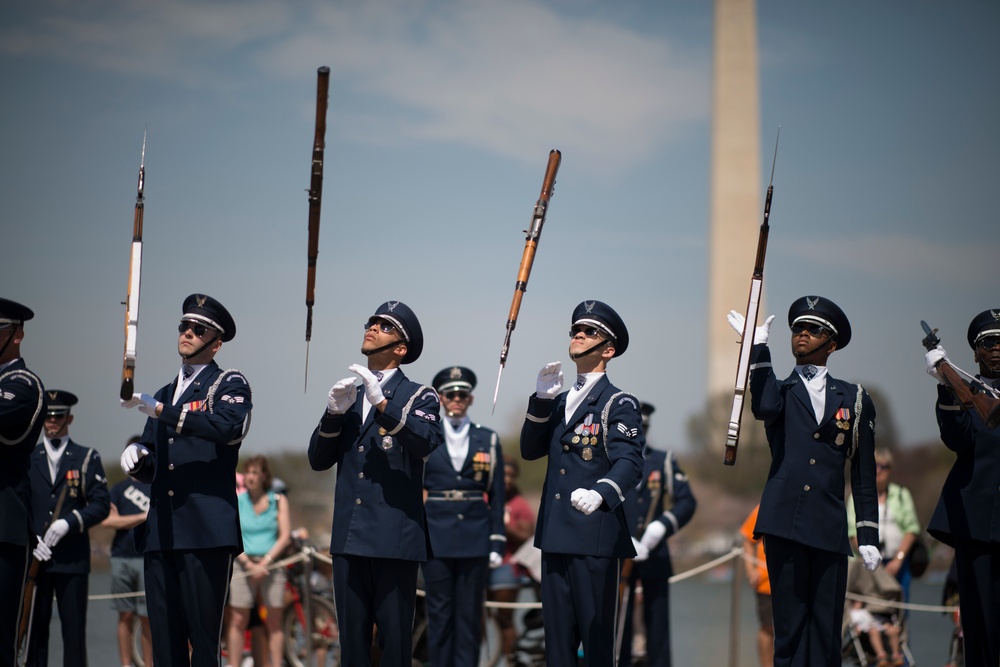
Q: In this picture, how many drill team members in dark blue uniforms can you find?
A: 9